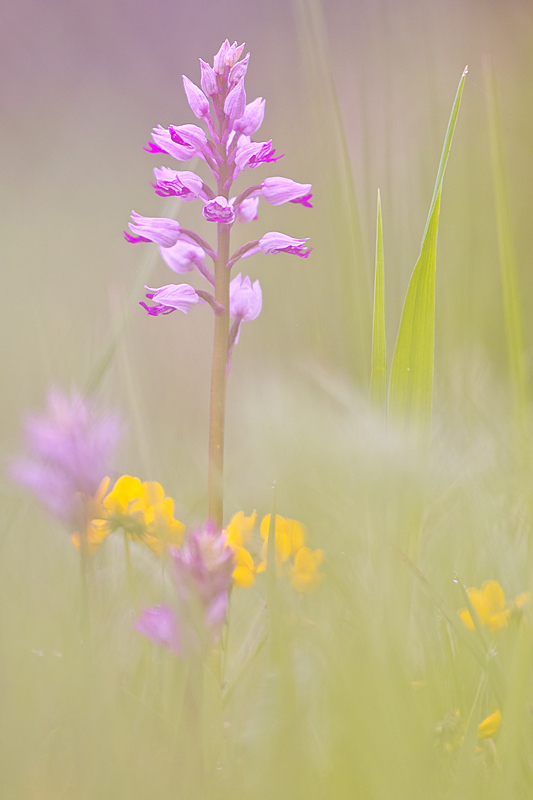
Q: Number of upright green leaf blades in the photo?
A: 2